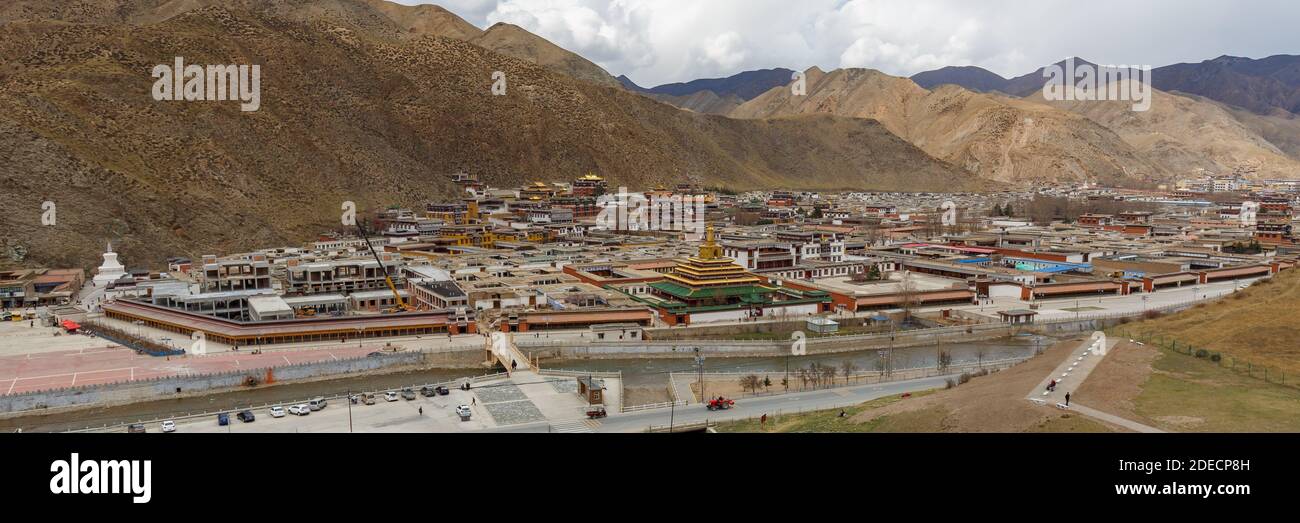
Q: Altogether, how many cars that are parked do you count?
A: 13